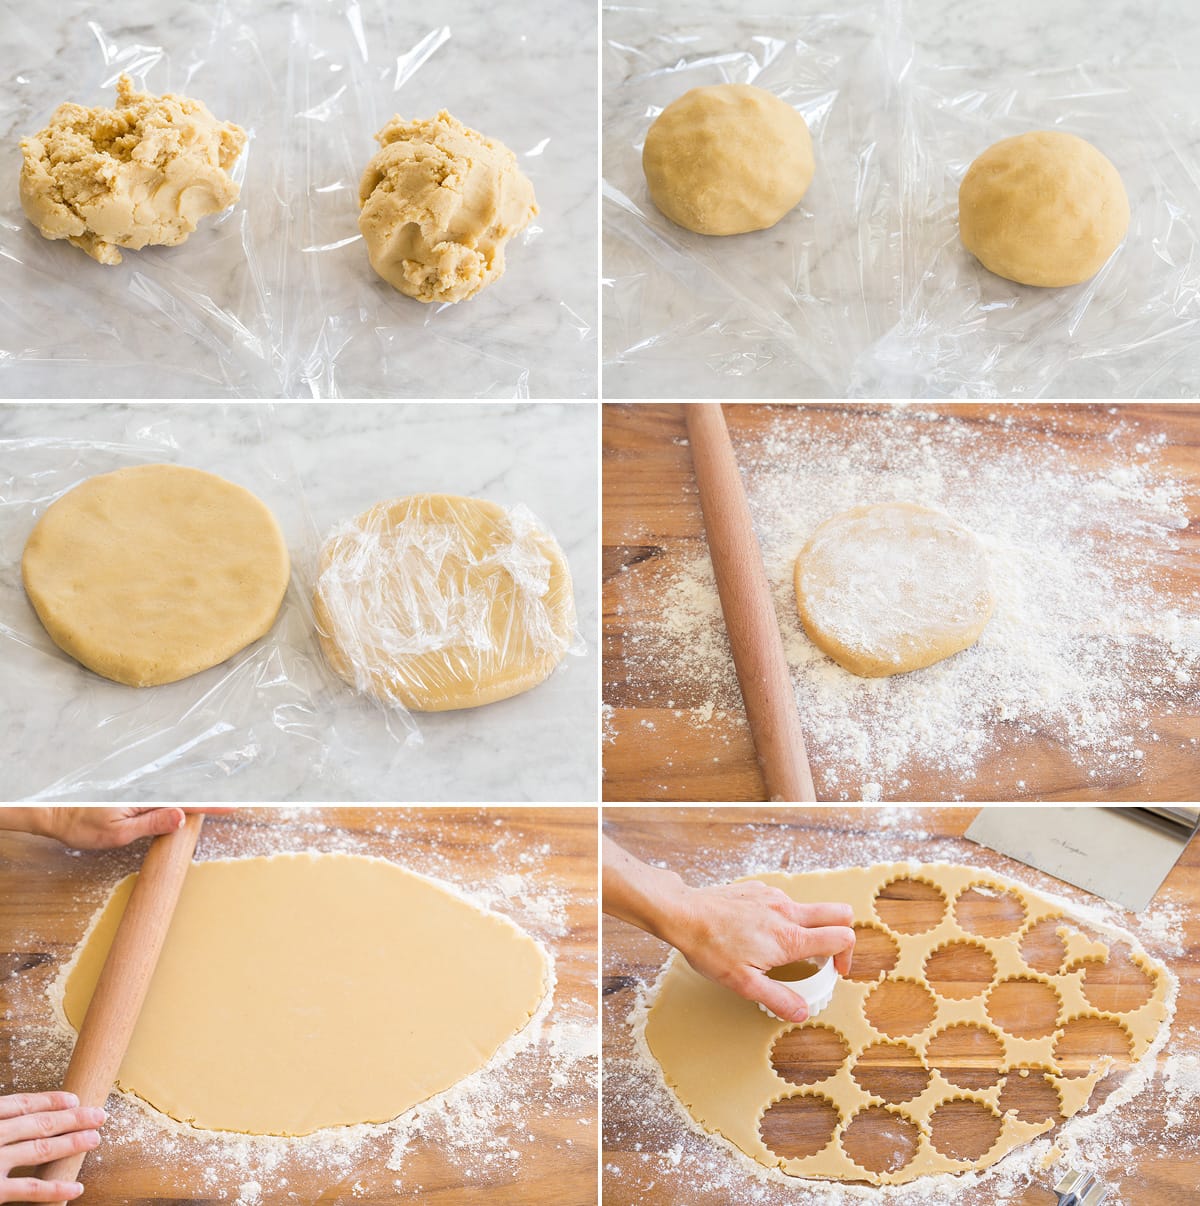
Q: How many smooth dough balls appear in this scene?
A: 2